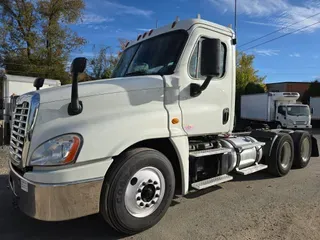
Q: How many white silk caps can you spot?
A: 0